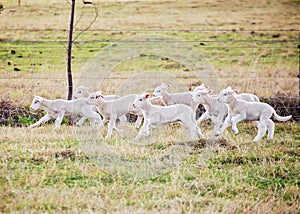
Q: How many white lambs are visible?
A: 8